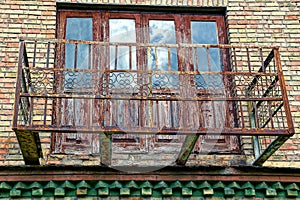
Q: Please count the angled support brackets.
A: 4